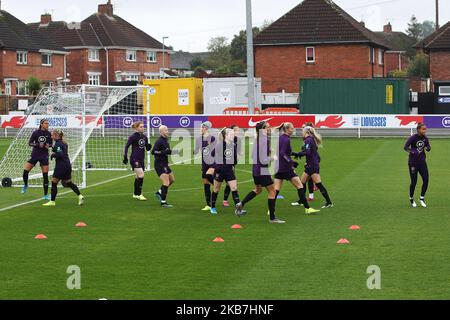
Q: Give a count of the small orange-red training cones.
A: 6